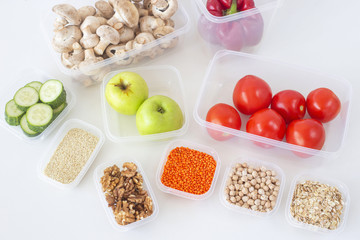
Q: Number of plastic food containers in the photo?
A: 10